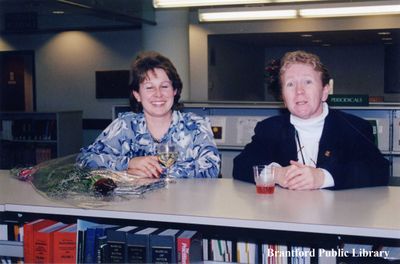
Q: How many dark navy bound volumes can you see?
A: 3